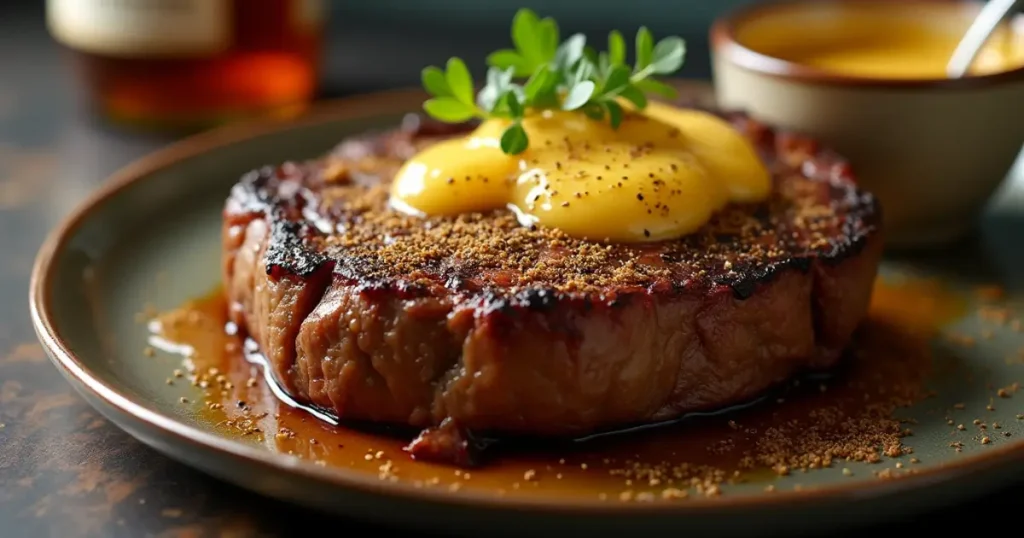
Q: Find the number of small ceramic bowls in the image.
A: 1